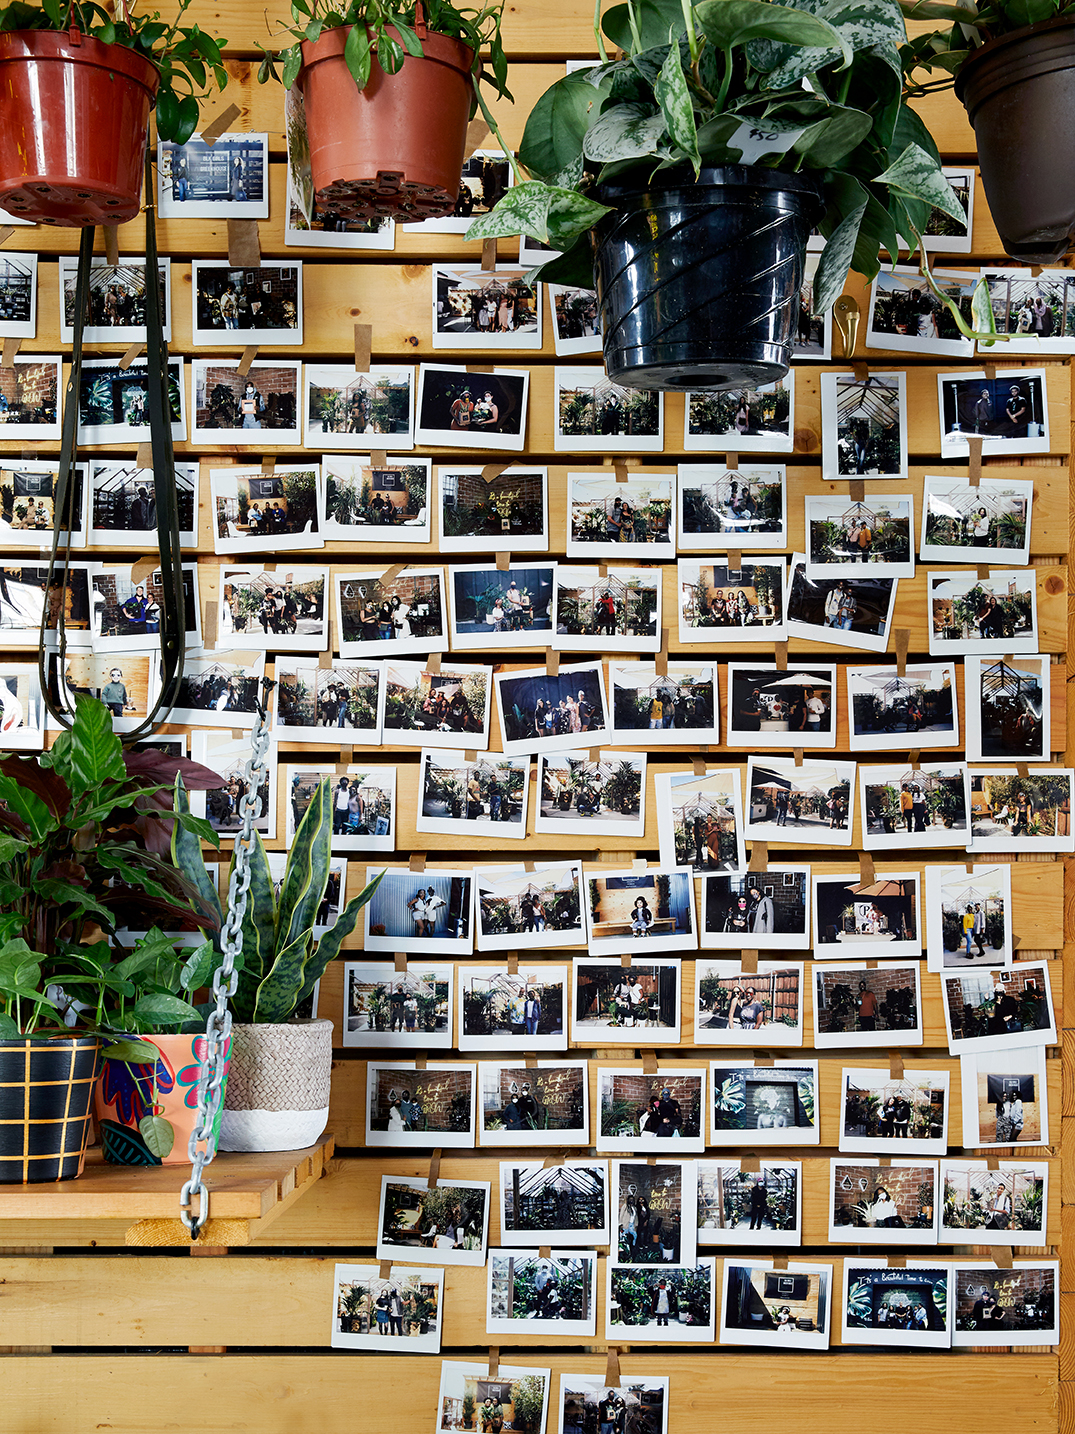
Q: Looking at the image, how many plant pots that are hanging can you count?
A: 4